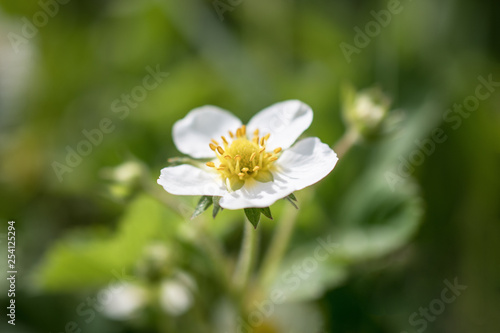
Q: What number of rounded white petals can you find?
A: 5